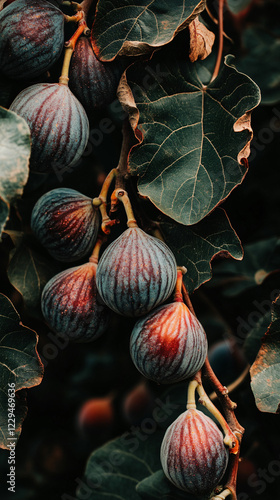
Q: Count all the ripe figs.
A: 8